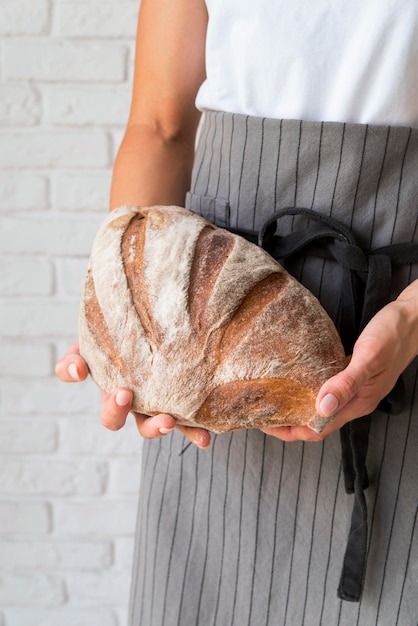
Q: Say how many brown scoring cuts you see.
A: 5